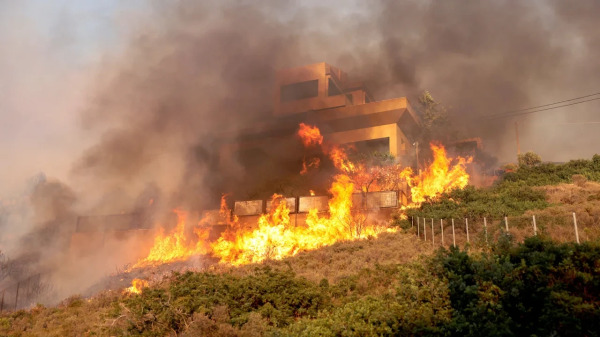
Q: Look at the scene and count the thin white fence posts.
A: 11